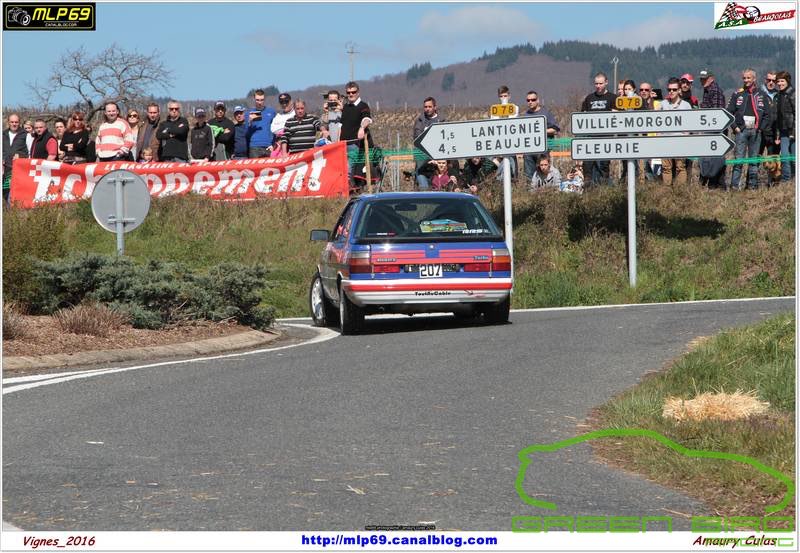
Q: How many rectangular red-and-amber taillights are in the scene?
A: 2